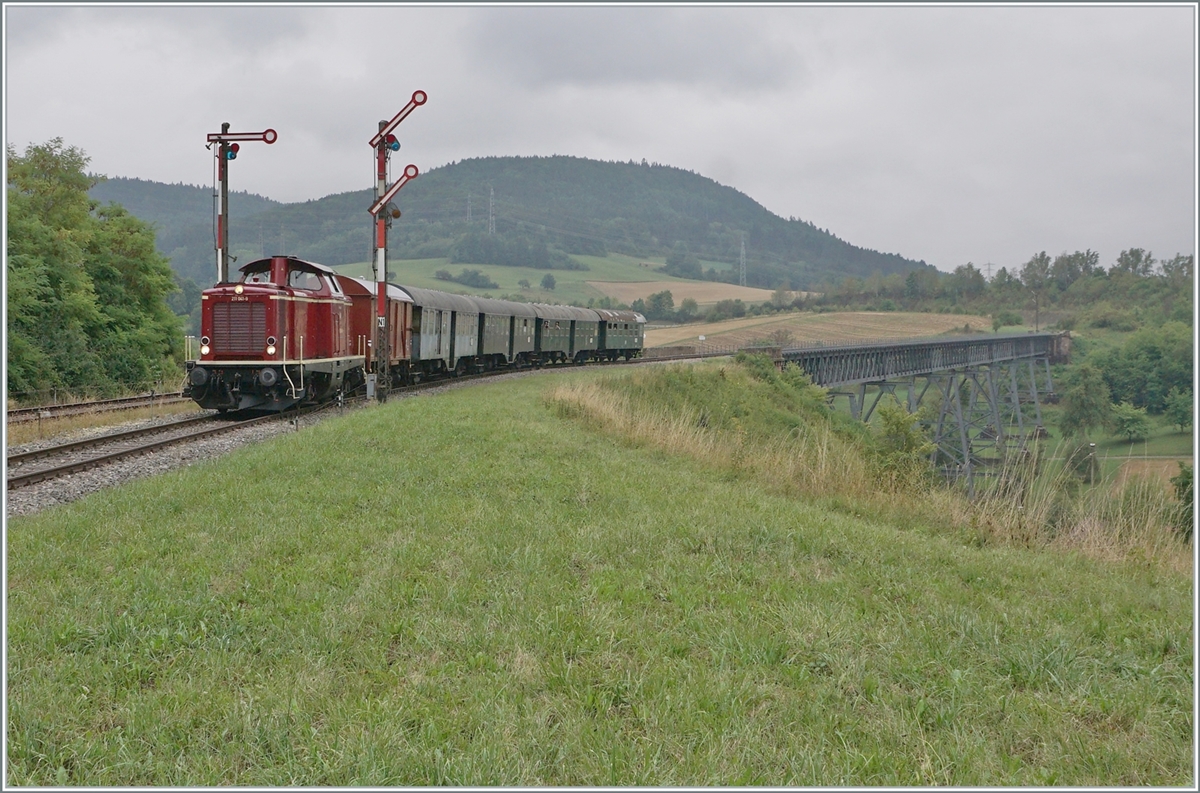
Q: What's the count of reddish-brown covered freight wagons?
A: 1